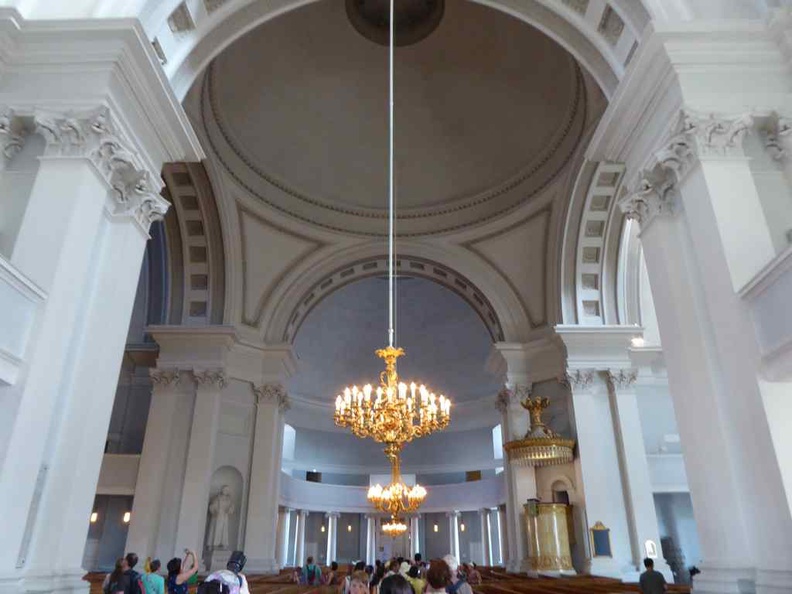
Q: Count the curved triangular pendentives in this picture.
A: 2